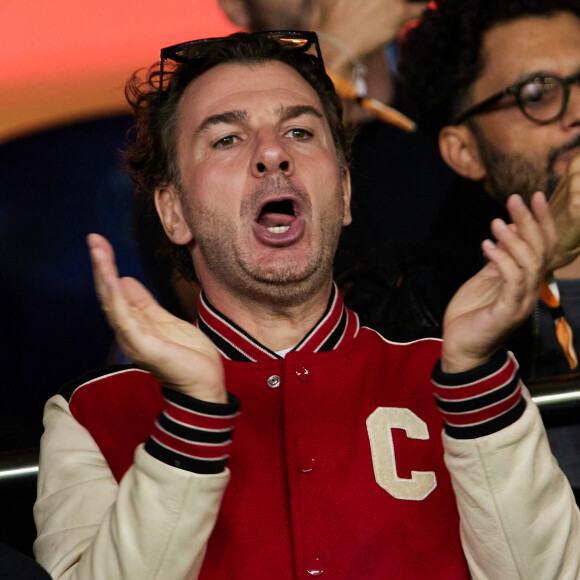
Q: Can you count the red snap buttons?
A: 3